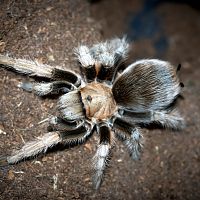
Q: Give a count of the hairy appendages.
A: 10